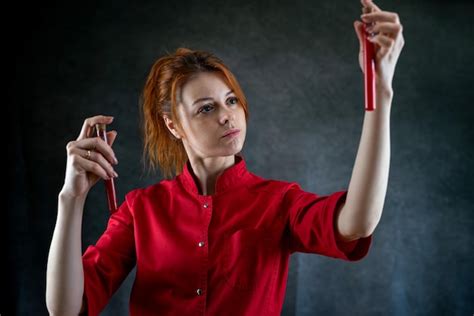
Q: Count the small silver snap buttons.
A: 3